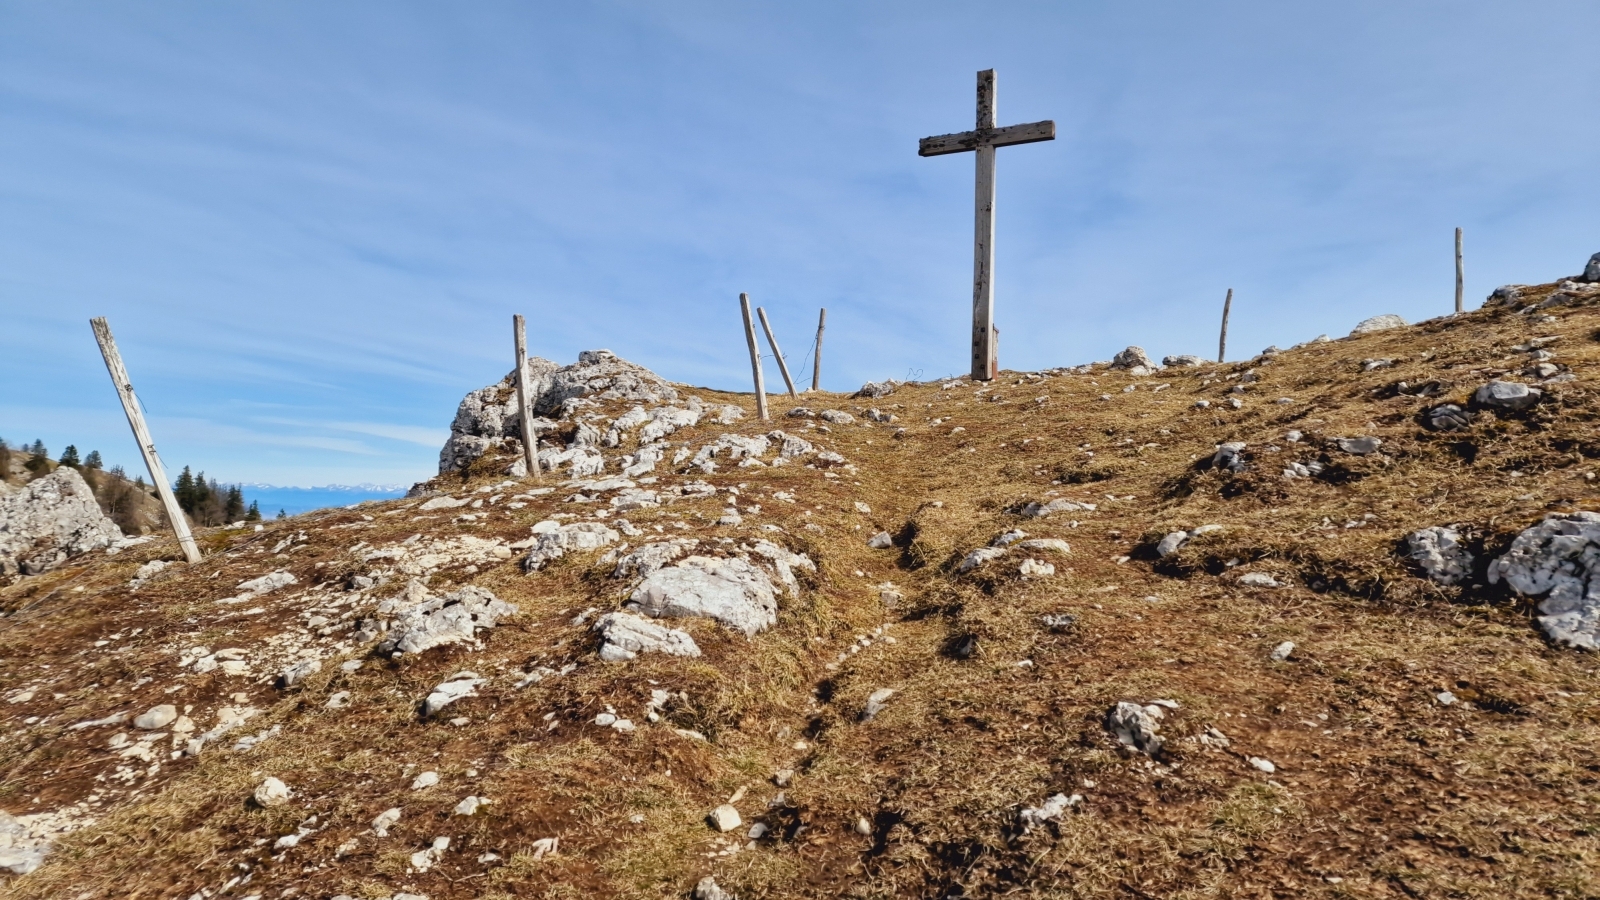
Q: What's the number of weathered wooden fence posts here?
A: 7